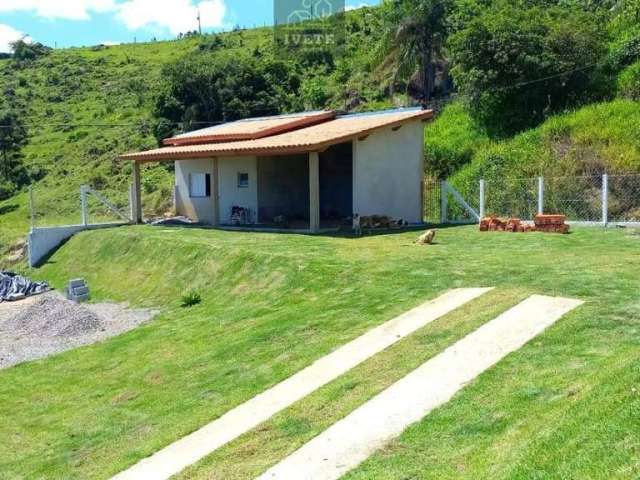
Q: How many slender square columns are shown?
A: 3